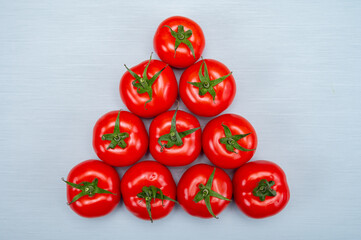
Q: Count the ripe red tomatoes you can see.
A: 10